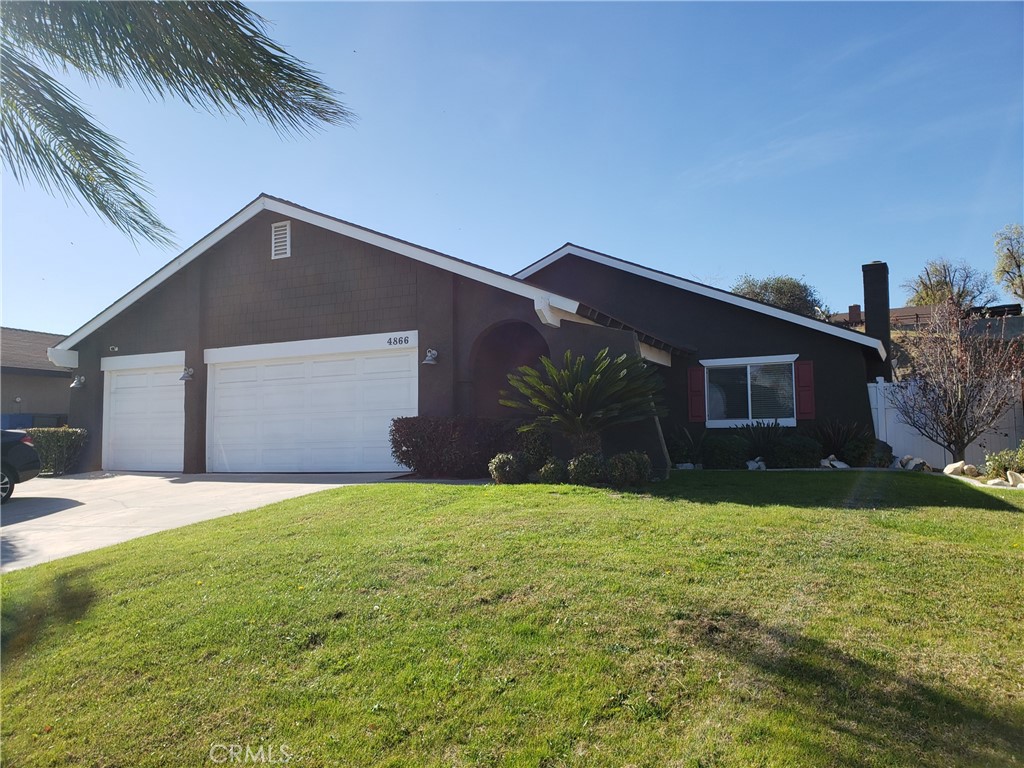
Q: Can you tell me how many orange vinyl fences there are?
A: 0